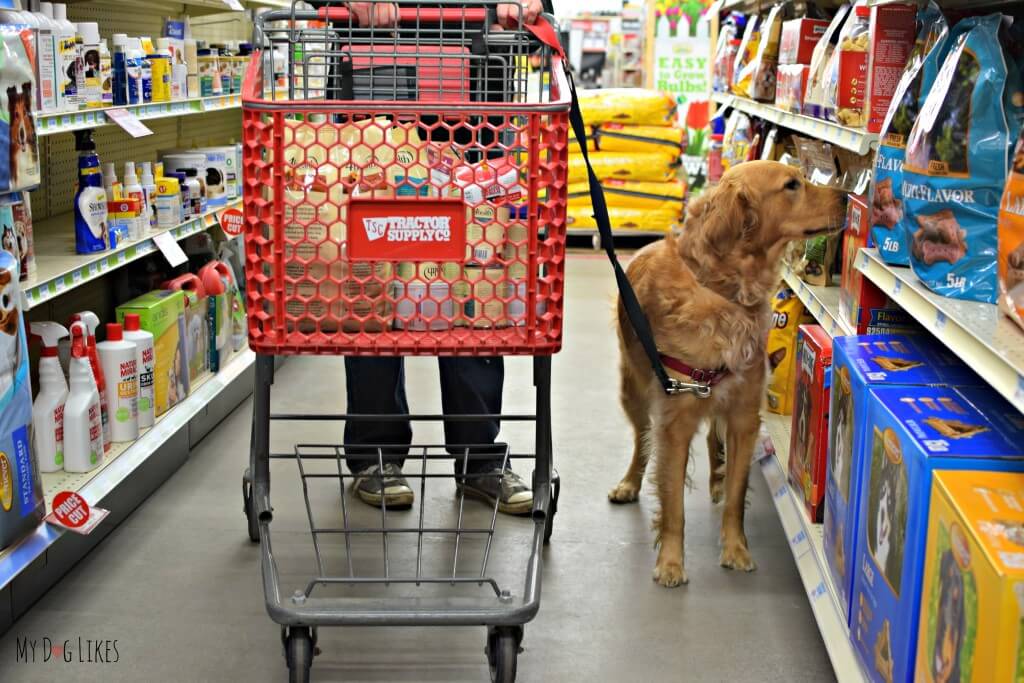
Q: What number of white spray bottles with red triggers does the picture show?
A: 2